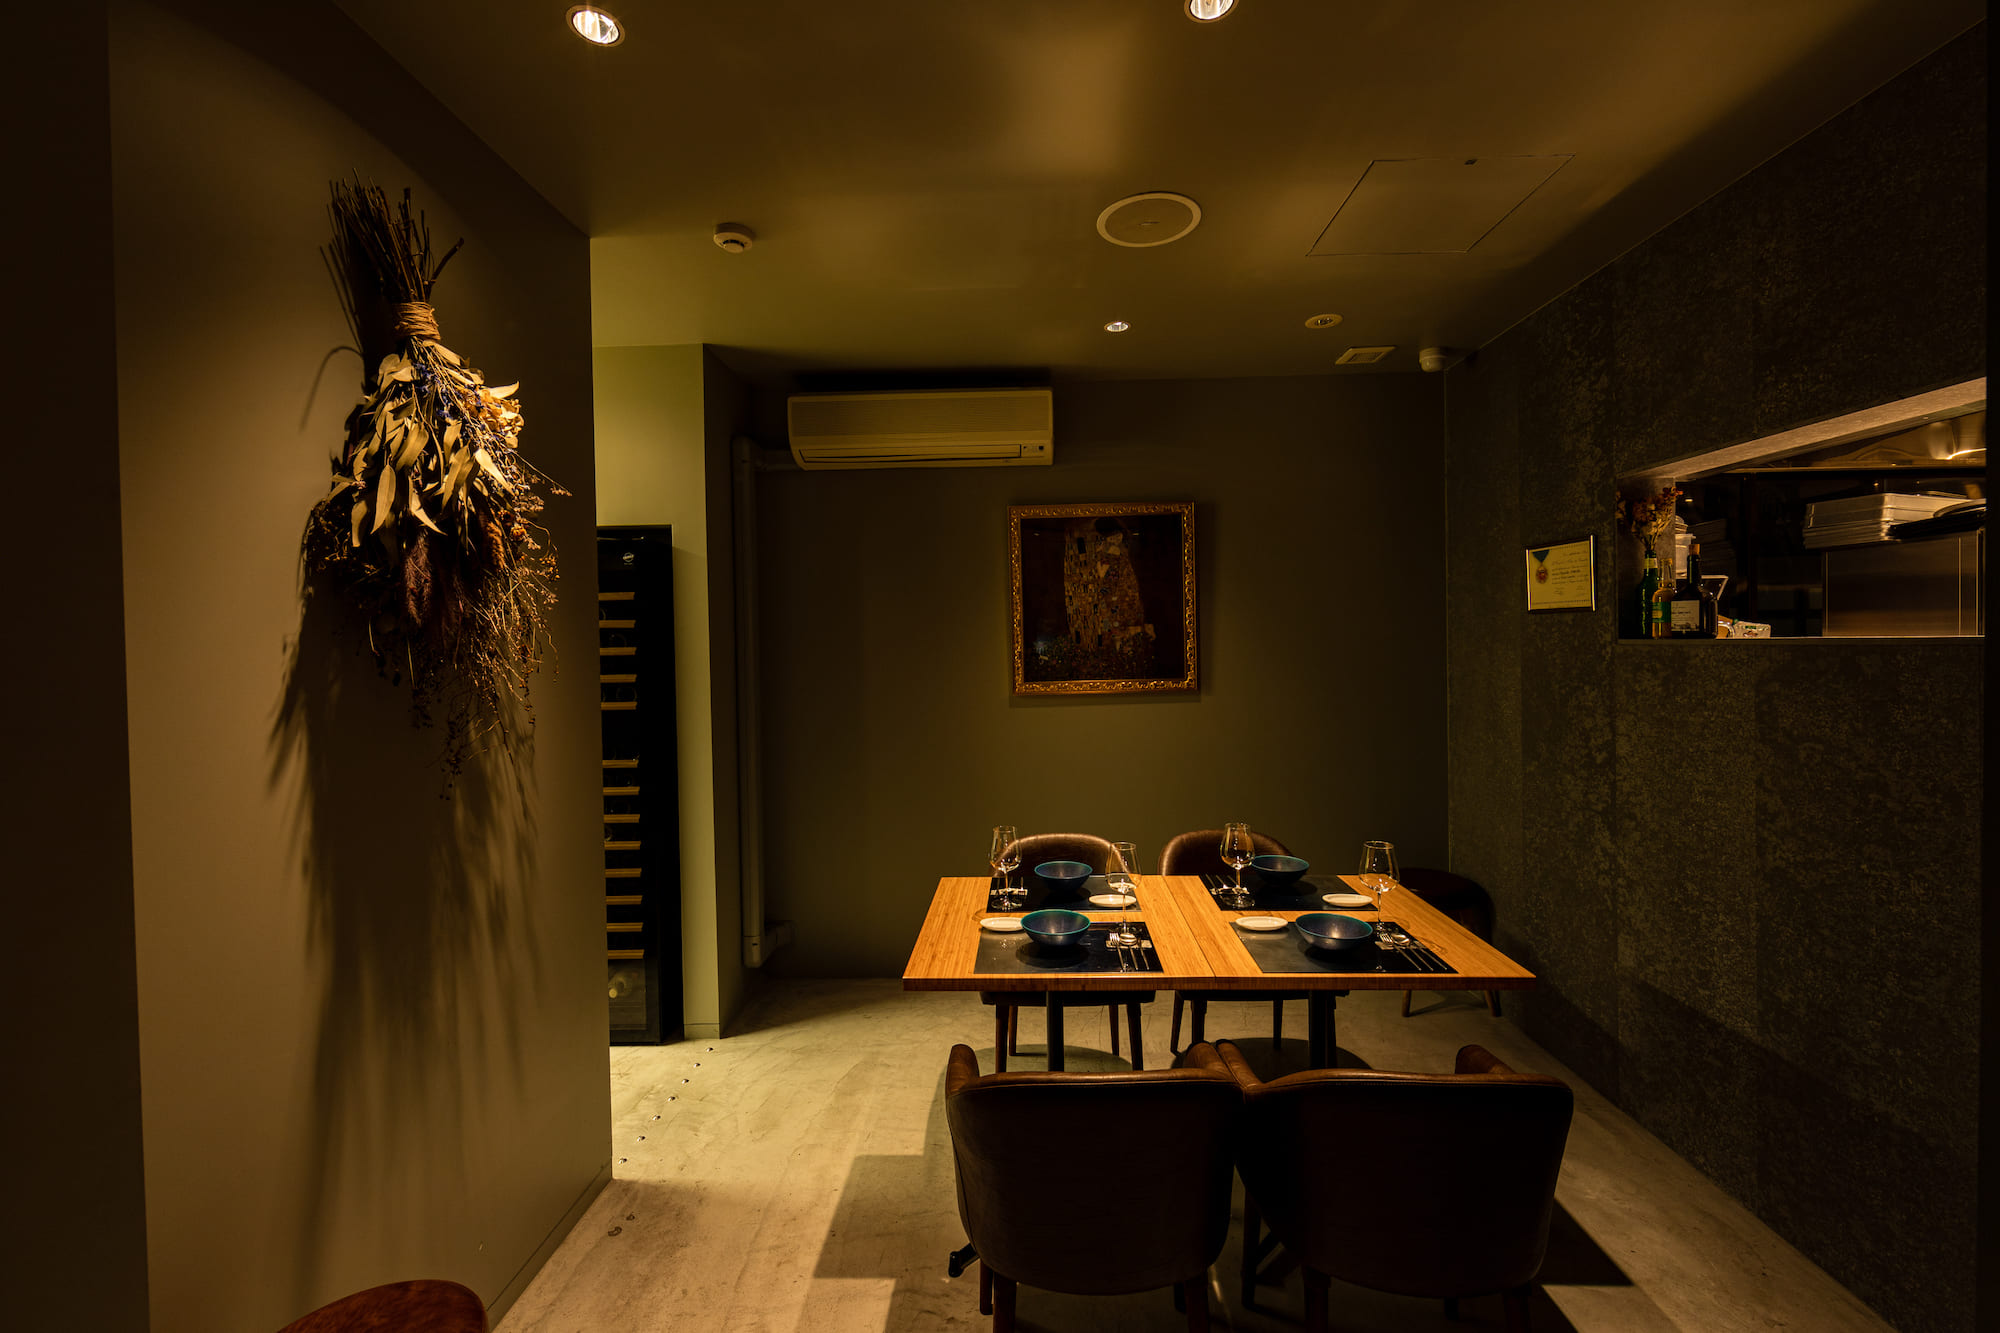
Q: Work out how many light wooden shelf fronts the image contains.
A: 13